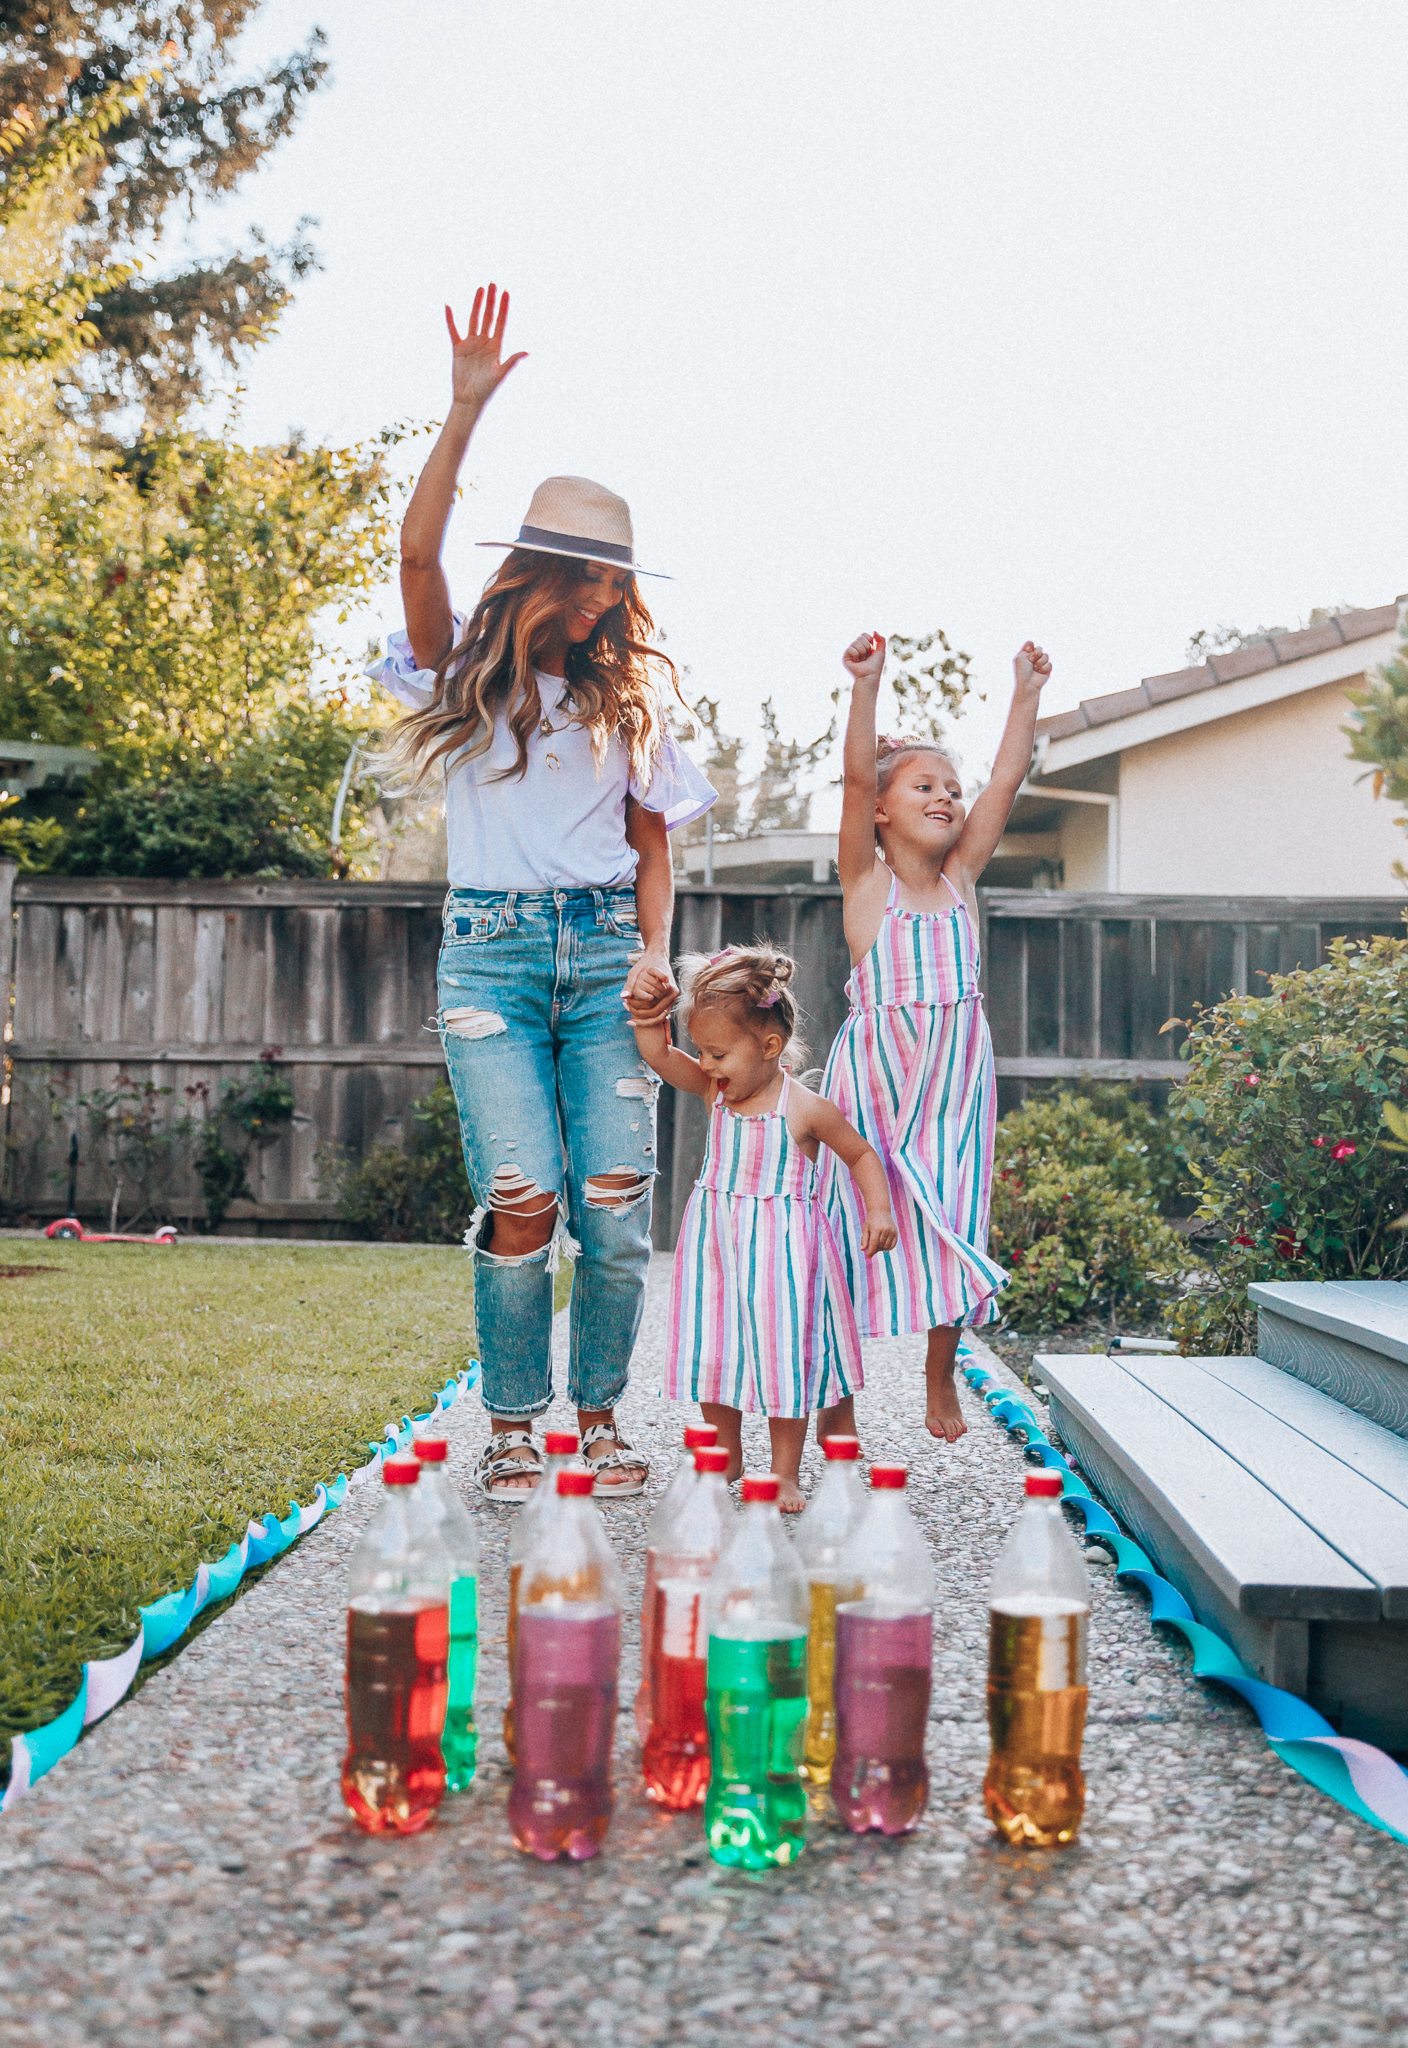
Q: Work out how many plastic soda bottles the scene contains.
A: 10